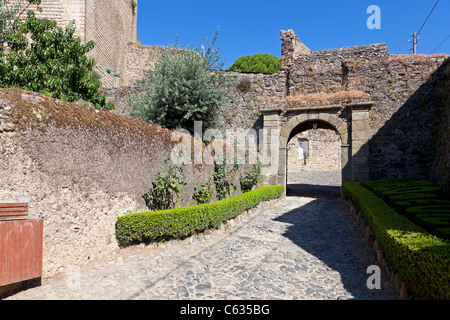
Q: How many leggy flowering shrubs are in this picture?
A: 4